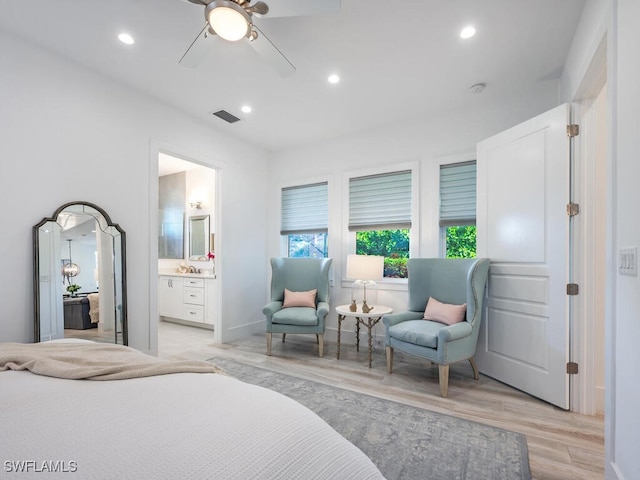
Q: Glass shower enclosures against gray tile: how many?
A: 1